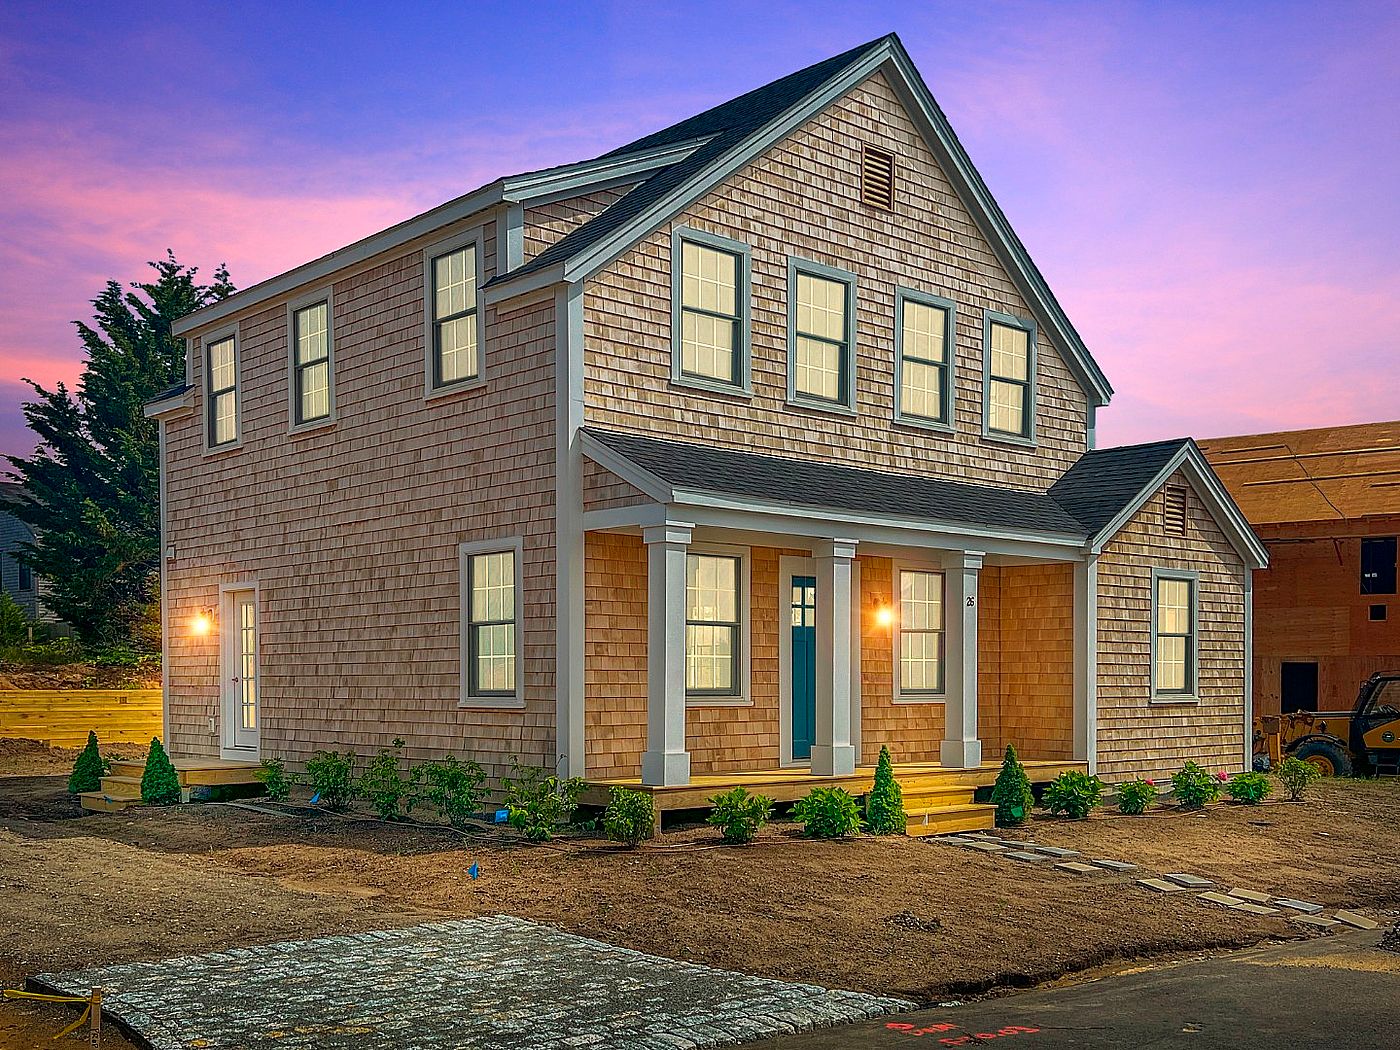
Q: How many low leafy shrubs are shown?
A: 13